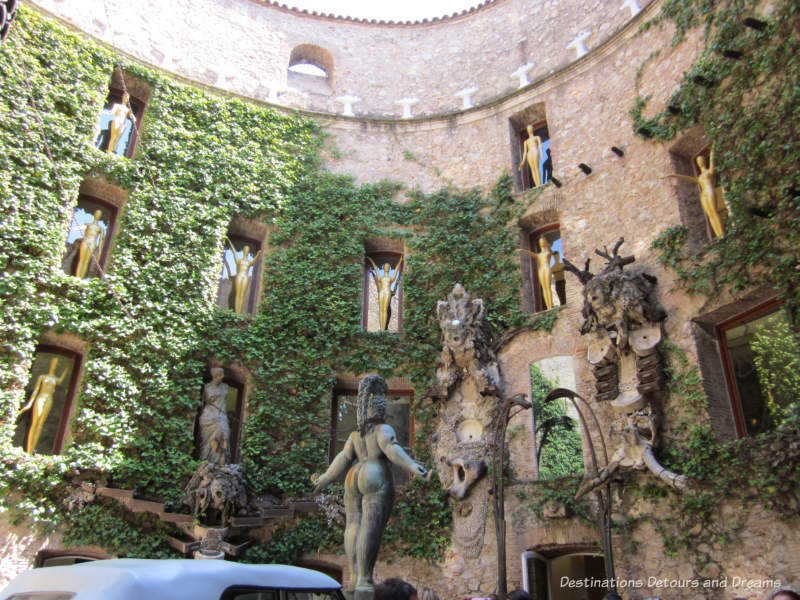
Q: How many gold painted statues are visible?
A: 8